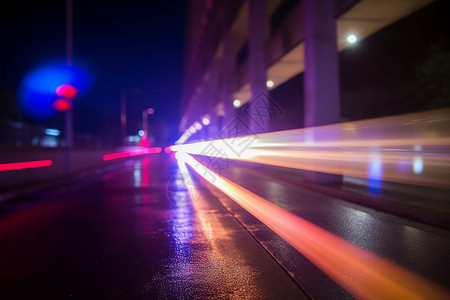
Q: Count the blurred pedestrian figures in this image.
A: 0